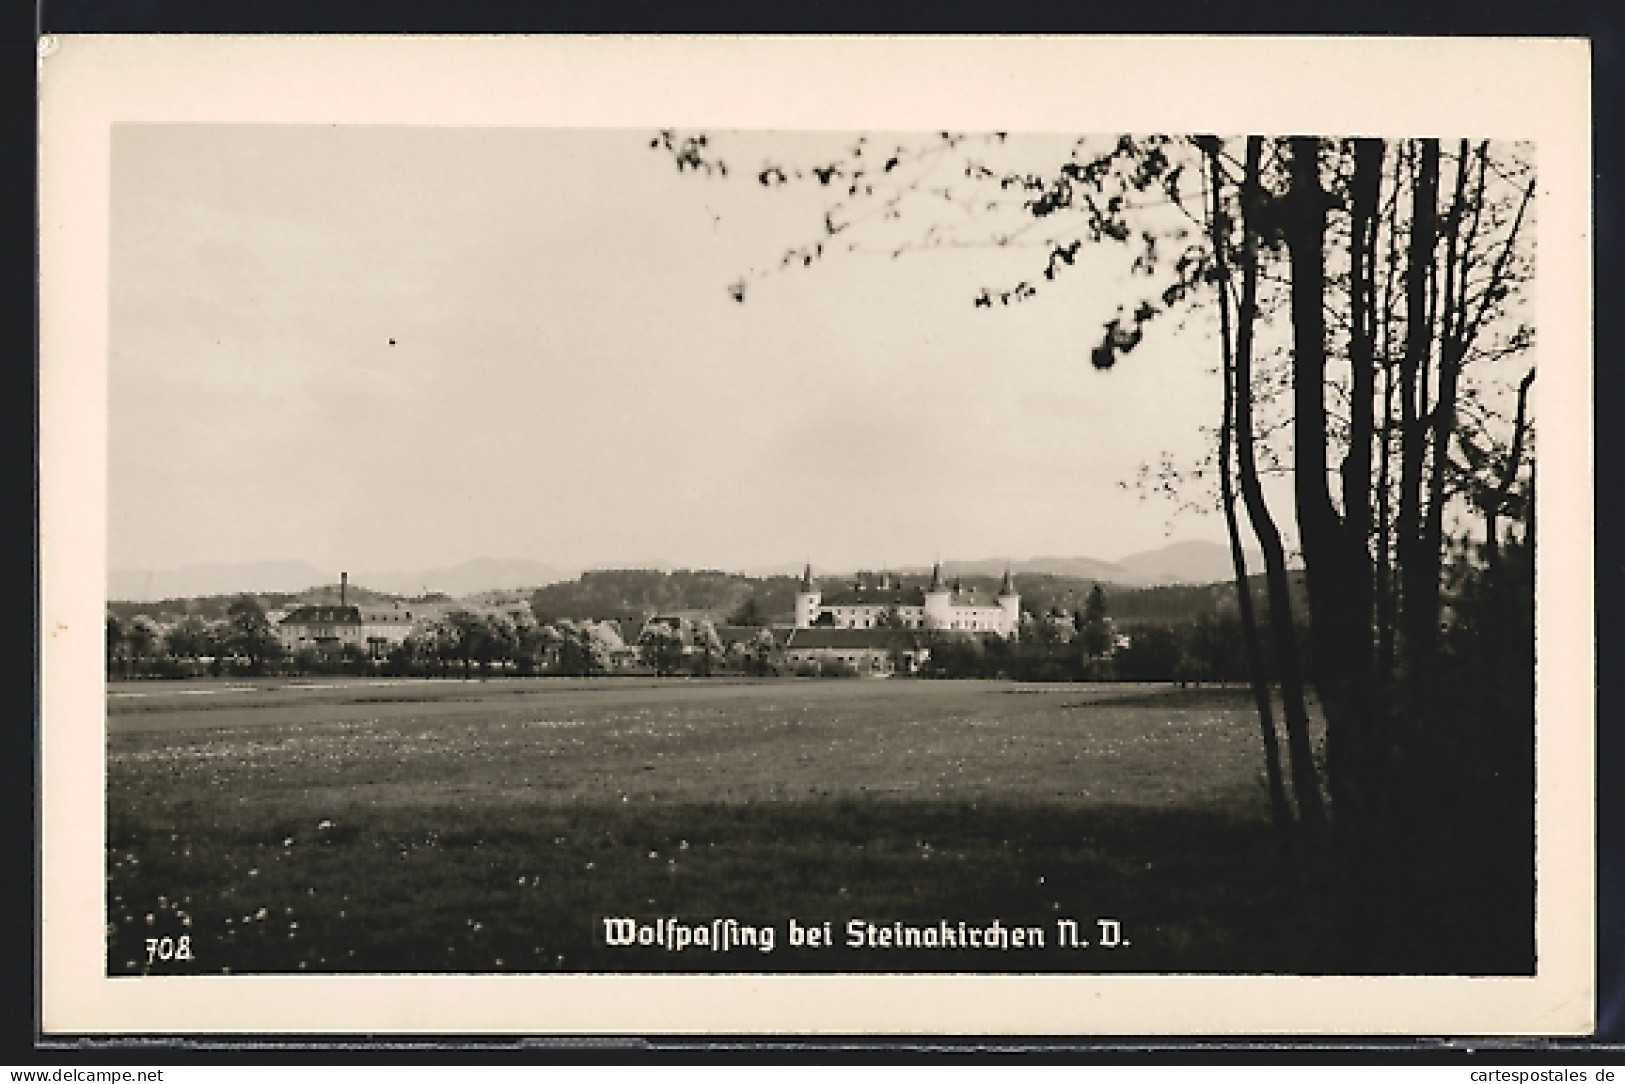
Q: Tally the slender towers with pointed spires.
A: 3